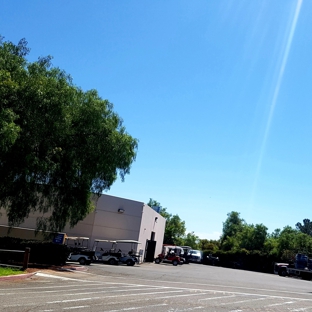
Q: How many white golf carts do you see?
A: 3